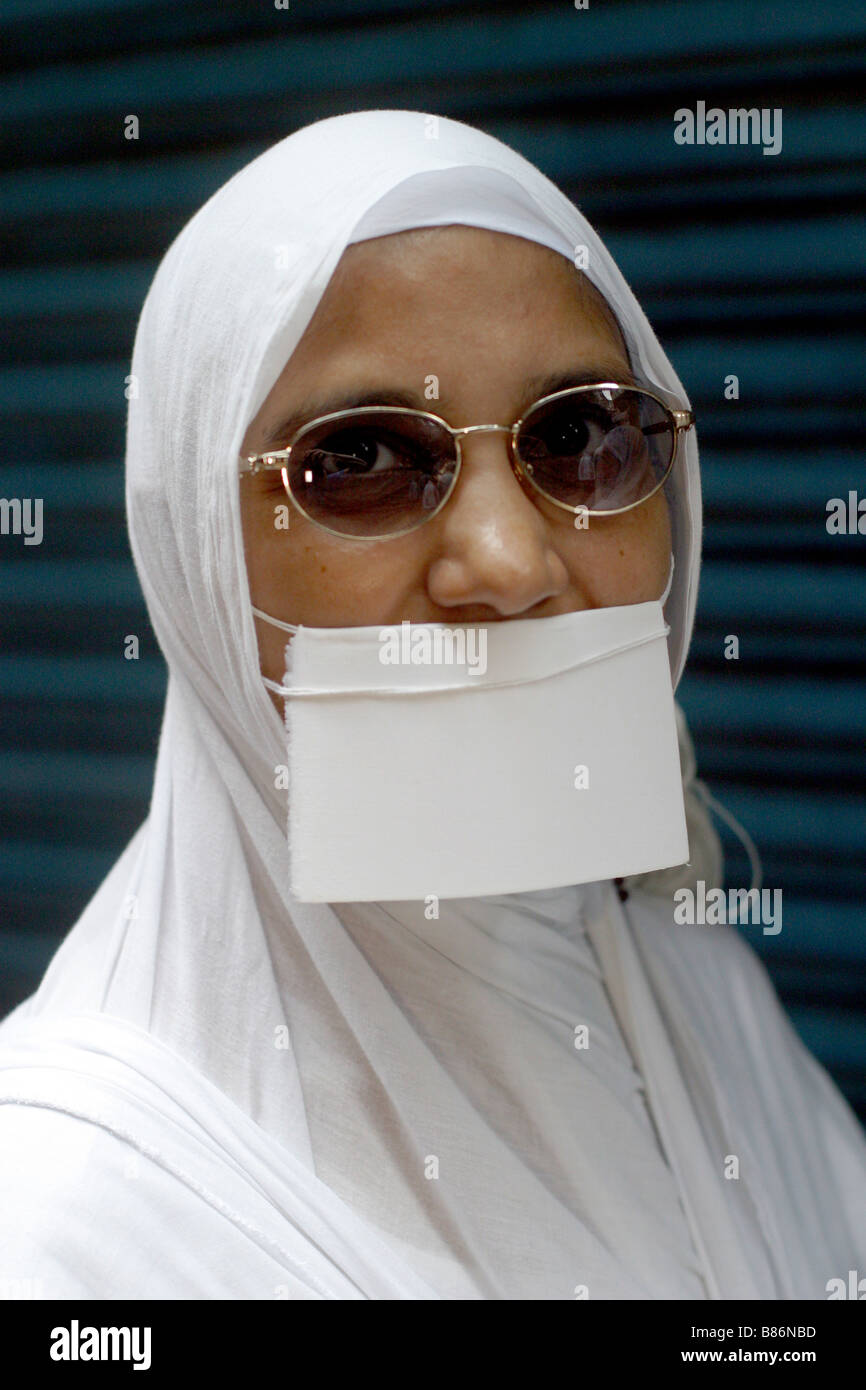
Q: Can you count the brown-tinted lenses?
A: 2